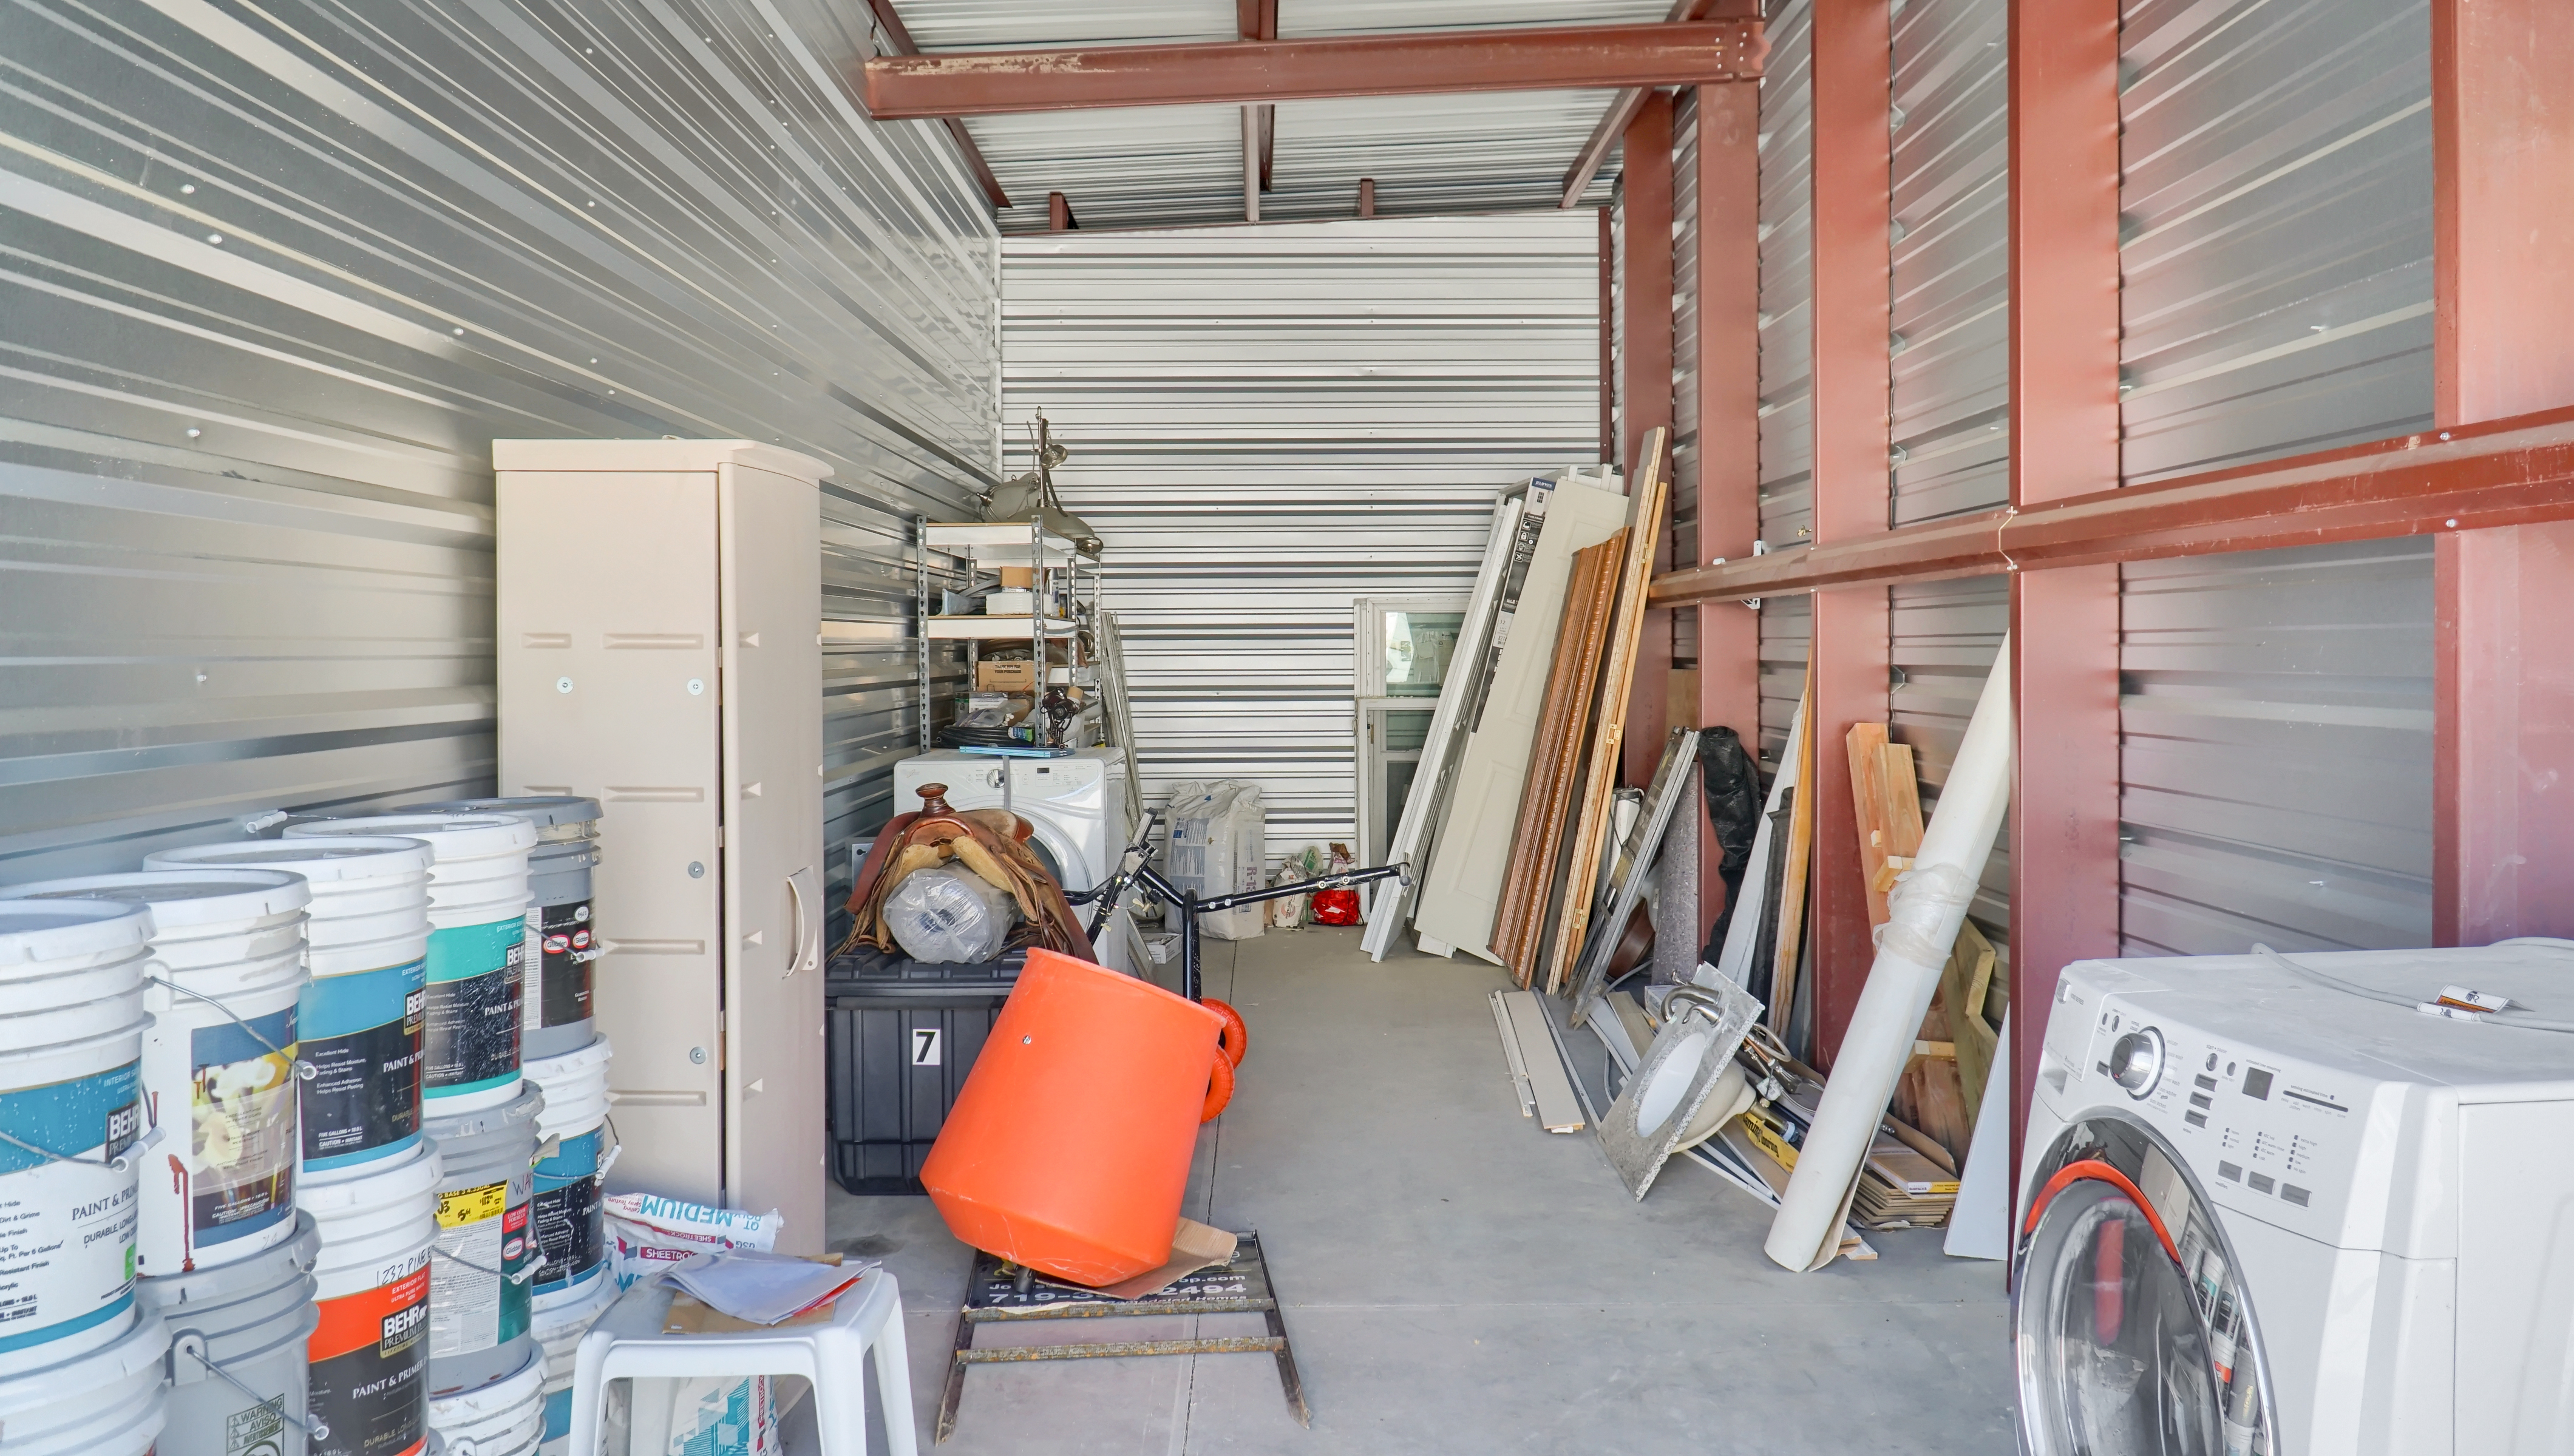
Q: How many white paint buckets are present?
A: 9